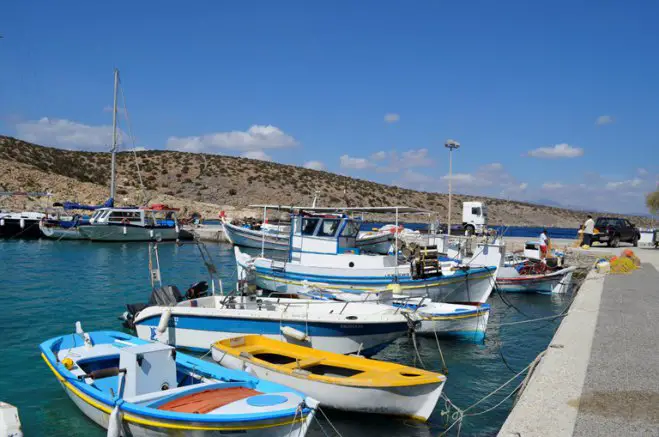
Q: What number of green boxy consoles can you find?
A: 0